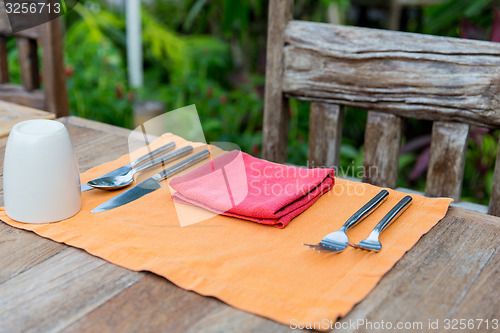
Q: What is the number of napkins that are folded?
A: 1